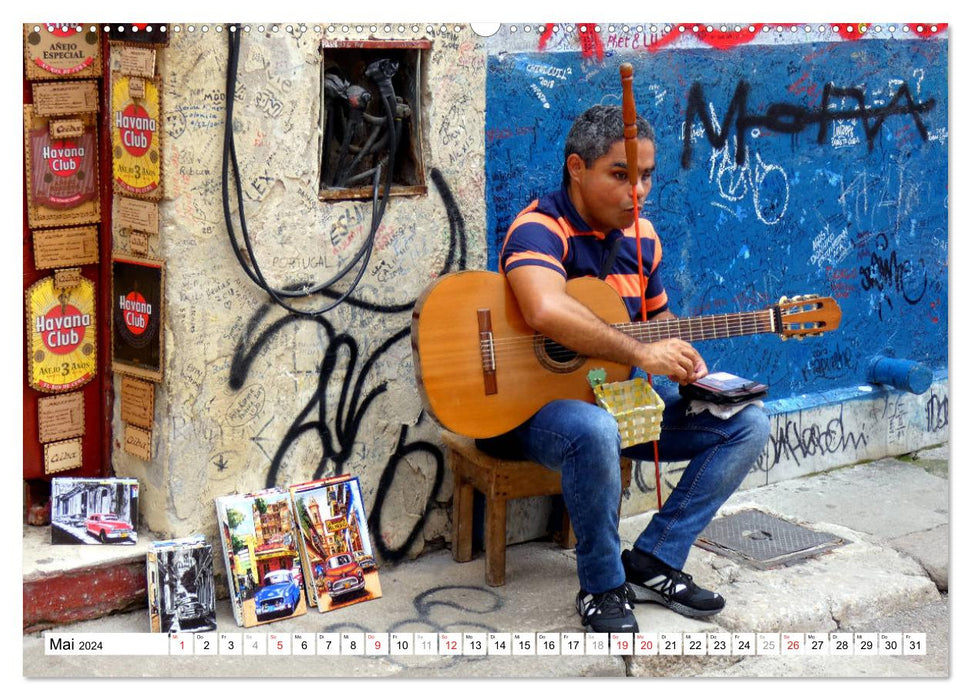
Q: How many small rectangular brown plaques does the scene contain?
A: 12